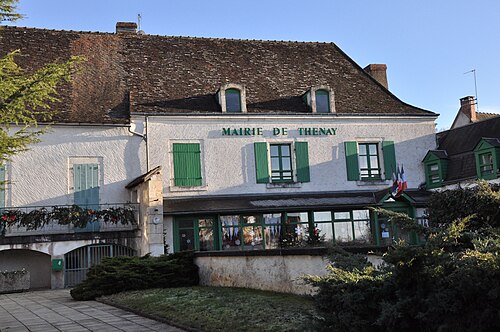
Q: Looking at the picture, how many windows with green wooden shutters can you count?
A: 3